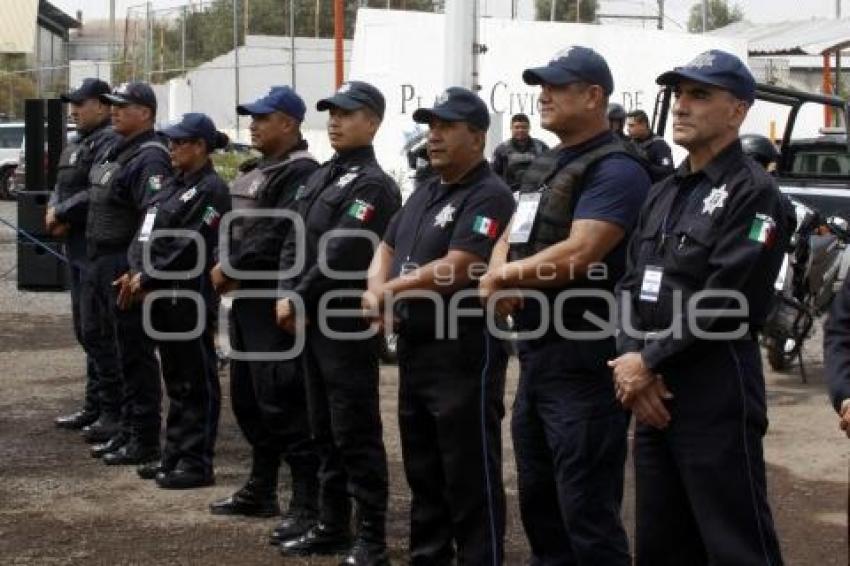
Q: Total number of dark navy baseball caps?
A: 8